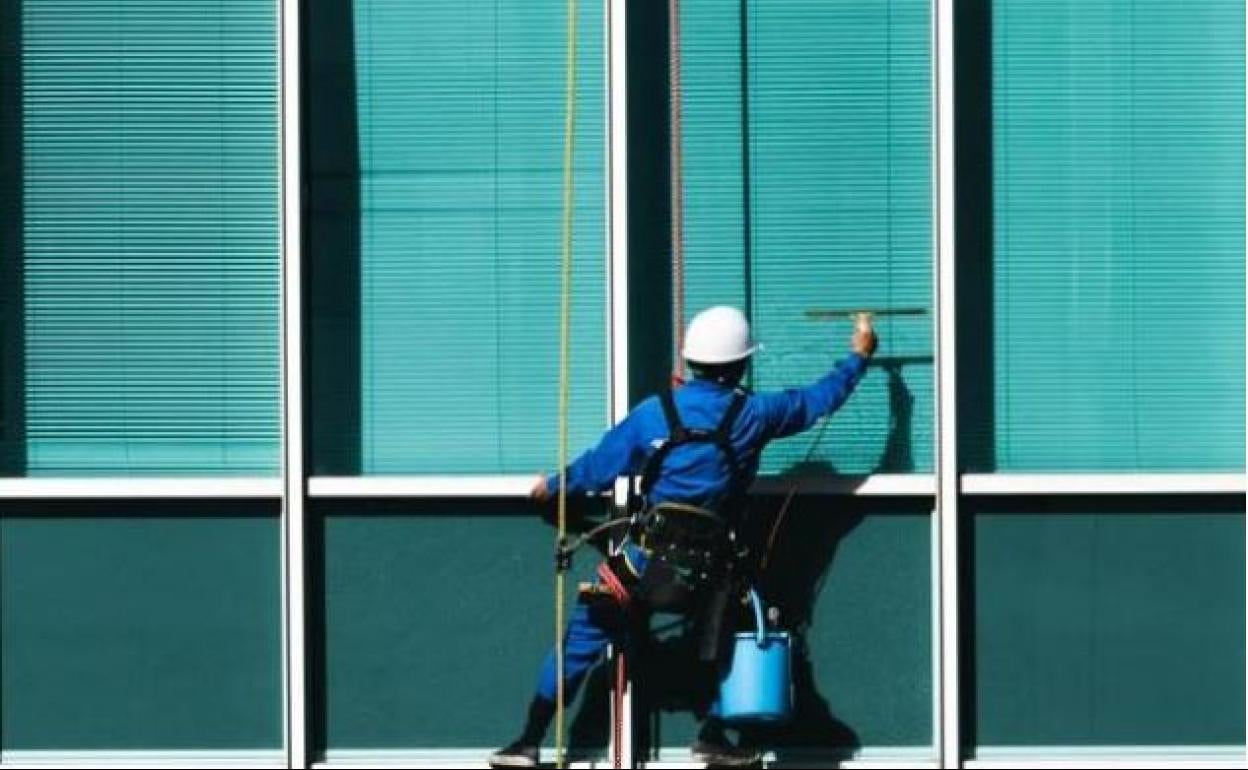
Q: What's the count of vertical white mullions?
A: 3